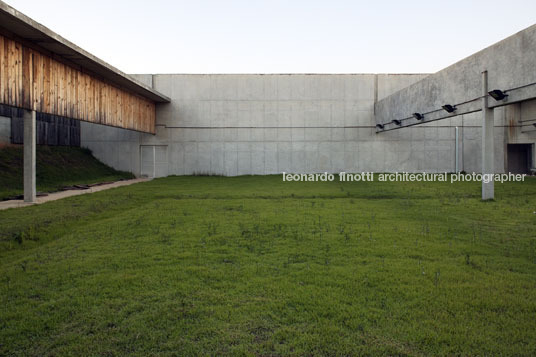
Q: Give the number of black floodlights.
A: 5